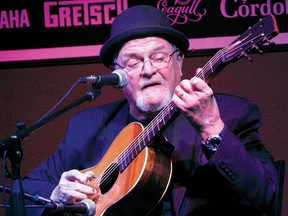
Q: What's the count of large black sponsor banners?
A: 1